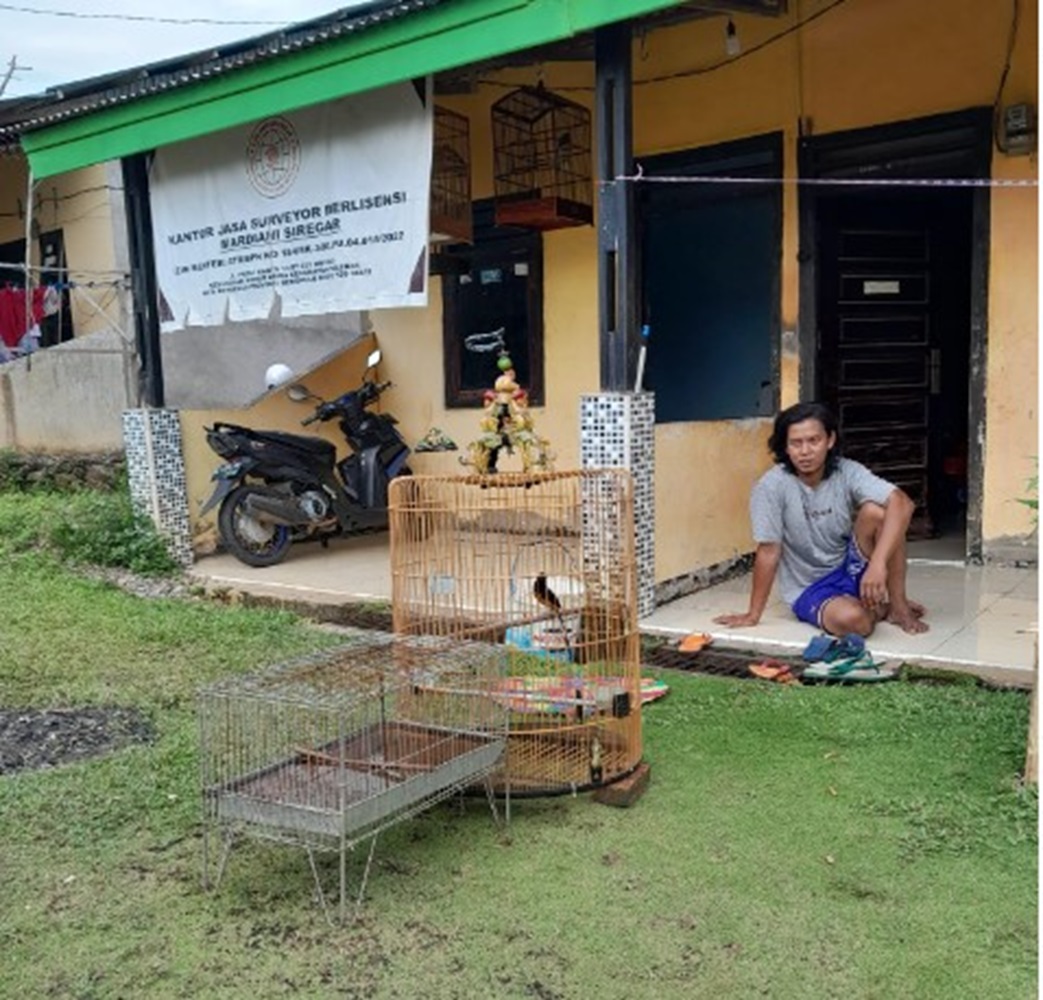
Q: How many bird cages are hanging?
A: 2